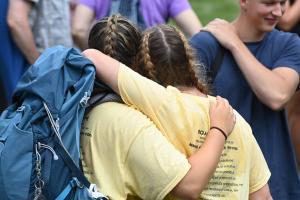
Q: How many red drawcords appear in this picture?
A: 0